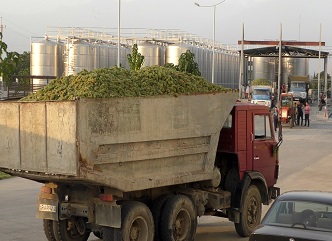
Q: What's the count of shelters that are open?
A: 1